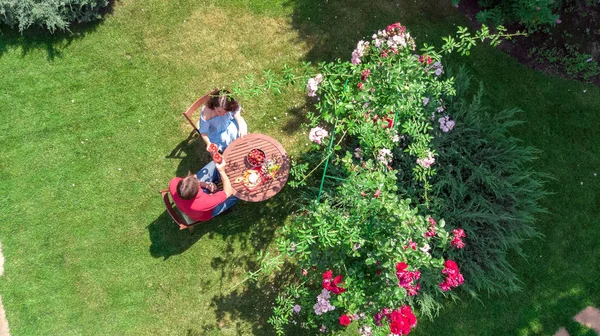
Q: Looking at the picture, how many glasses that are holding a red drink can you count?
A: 2